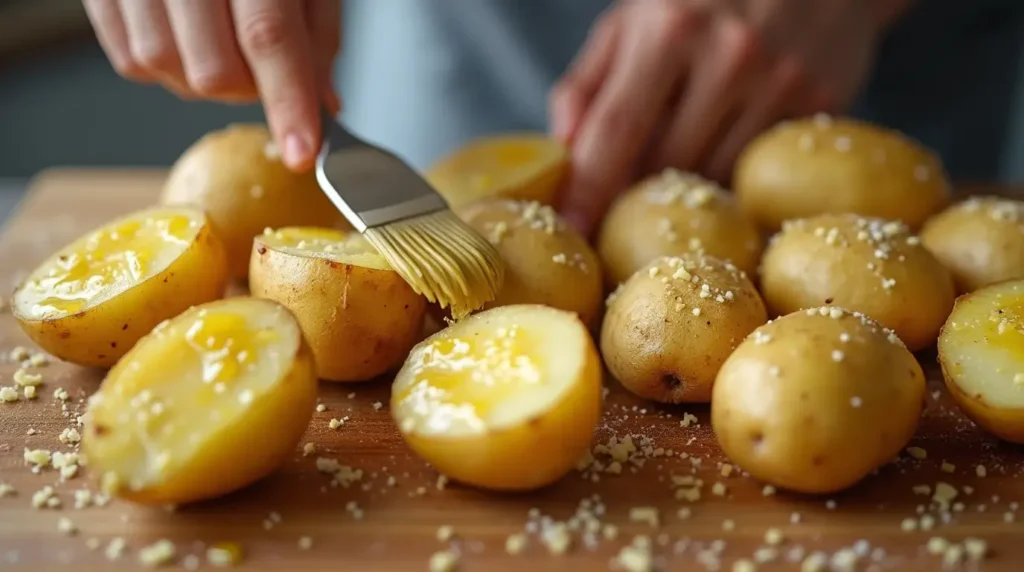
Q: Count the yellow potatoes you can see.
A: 14